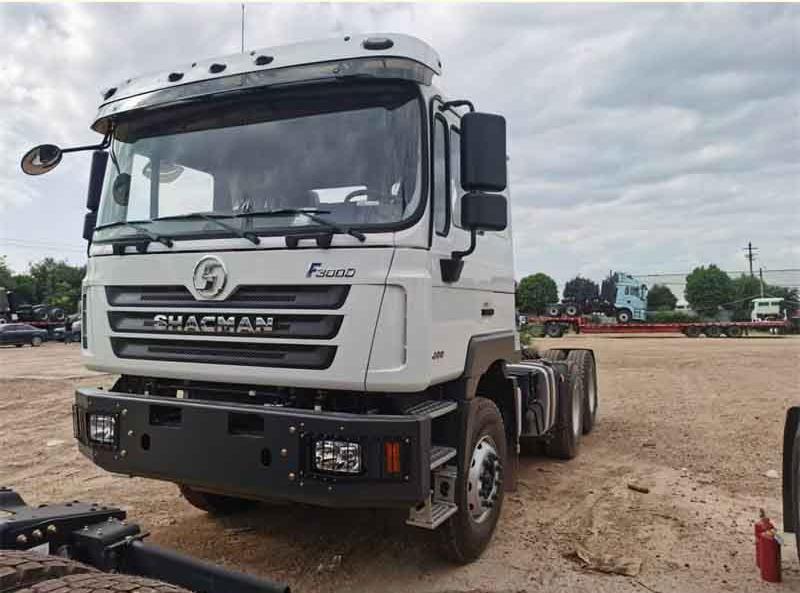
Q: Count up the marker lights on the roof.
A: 5